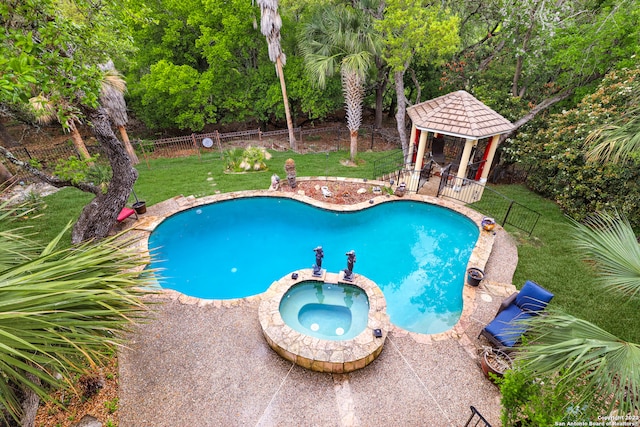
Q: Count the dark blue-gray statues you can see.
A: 2